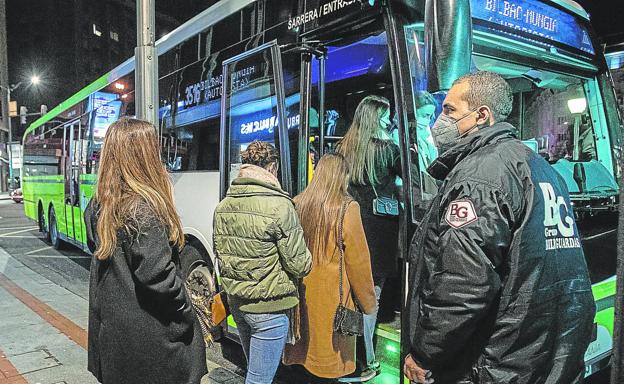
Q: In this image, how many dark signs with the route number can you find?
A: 1